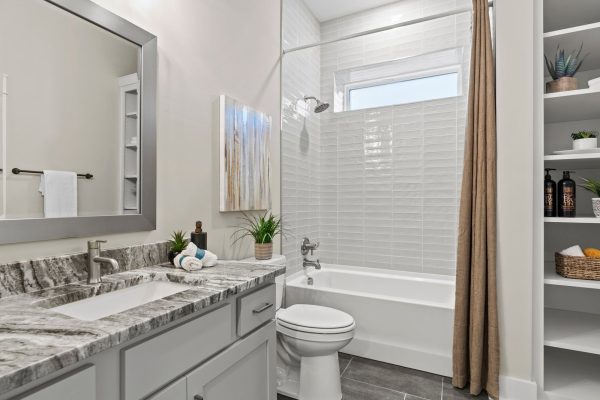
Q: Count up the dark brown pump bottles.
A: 2